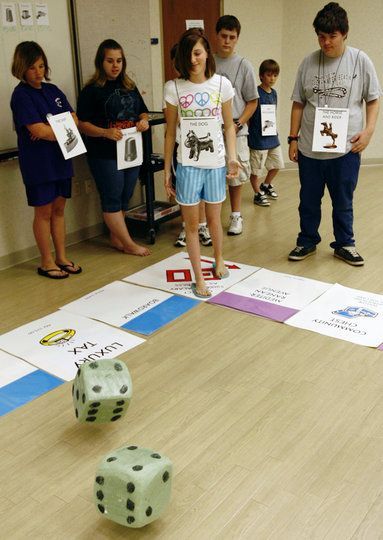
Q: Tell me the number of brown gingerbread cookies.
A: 0